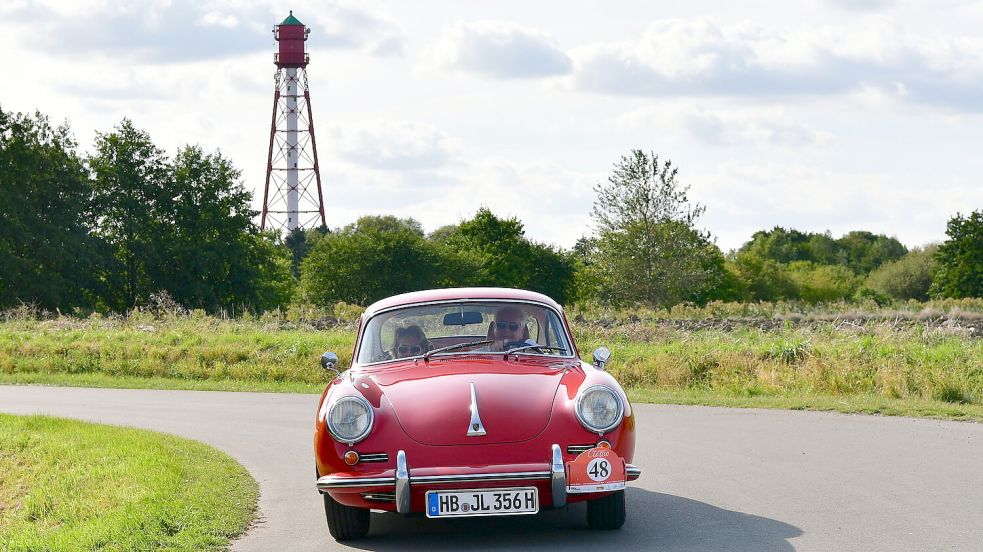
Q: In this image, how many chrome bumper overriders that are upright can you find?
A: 2